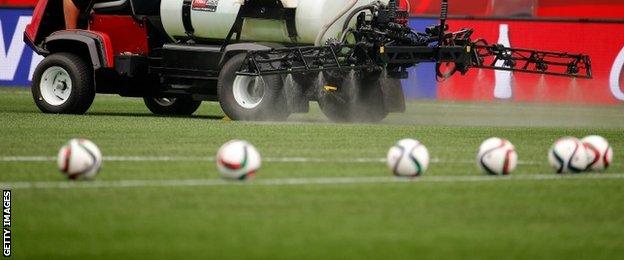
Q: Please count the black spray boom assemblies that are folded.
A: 0